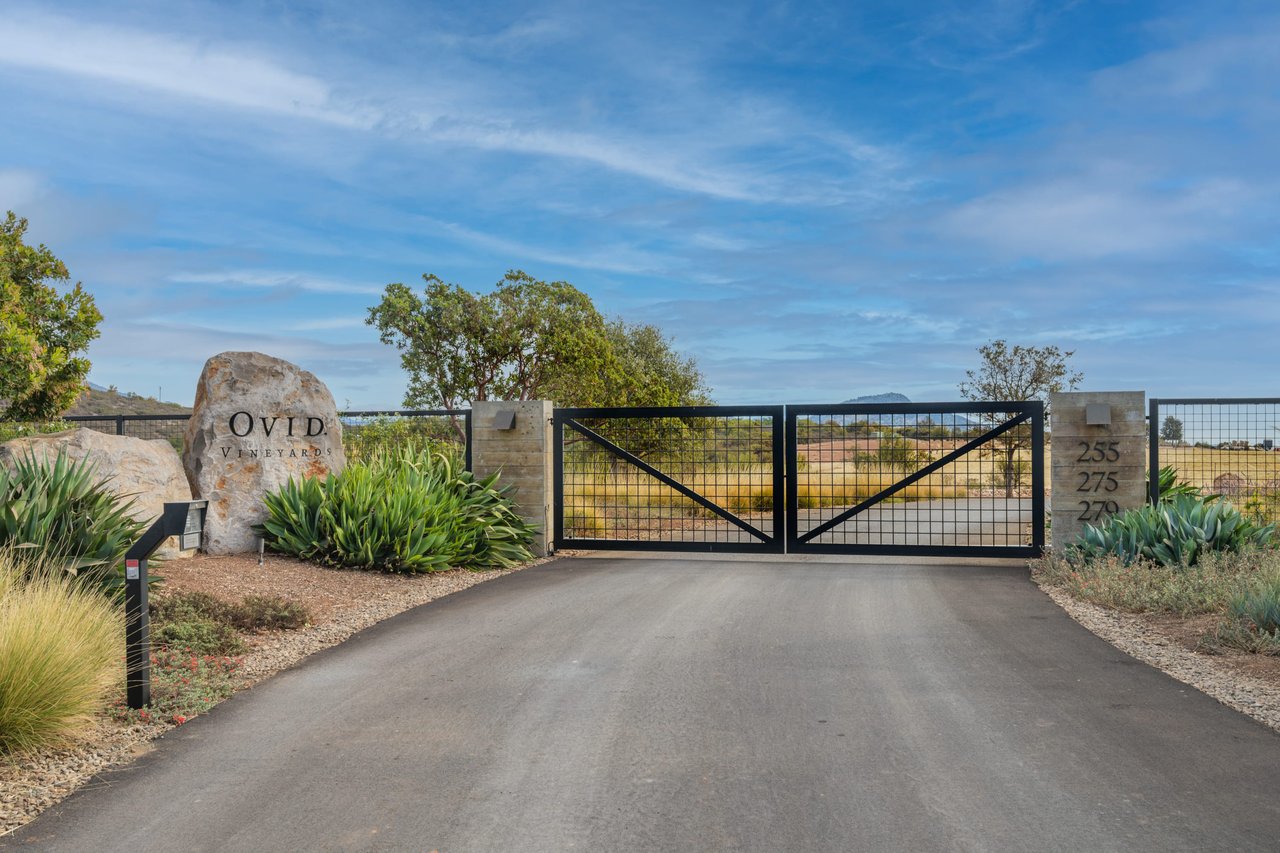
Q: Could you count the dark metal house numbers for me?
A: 3